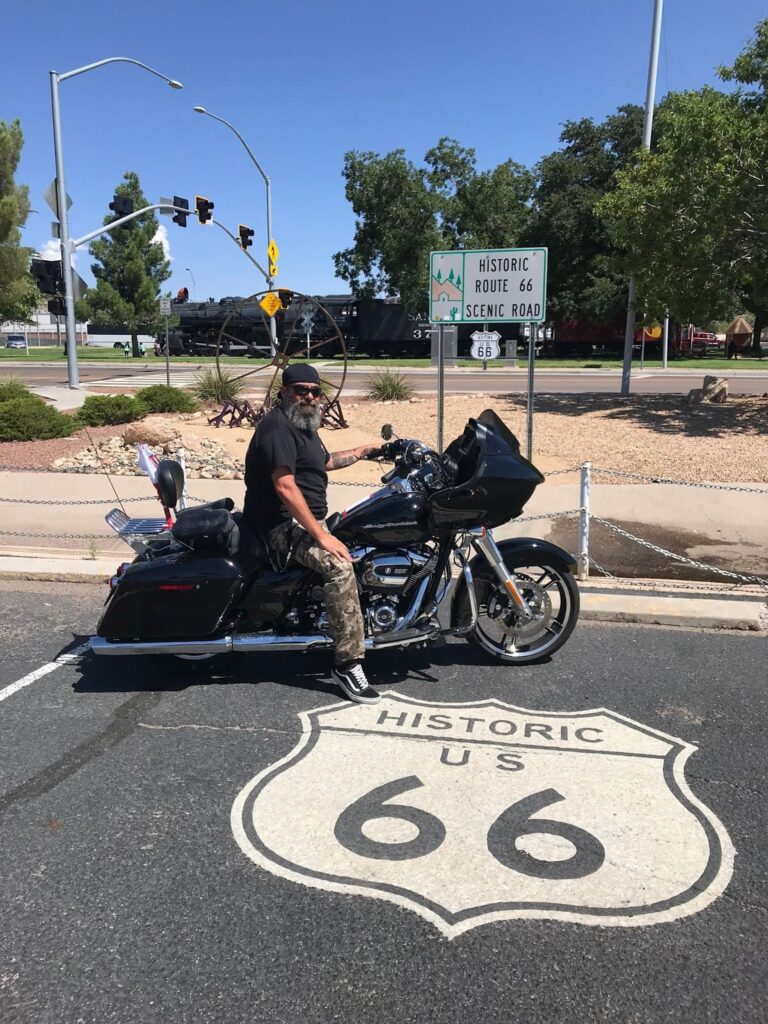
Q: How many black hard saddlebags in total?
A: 1